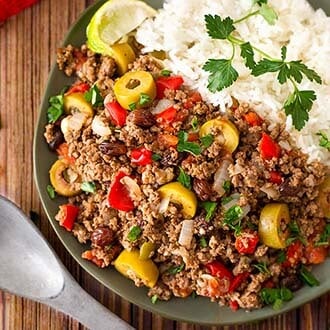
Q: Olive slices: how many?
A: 9